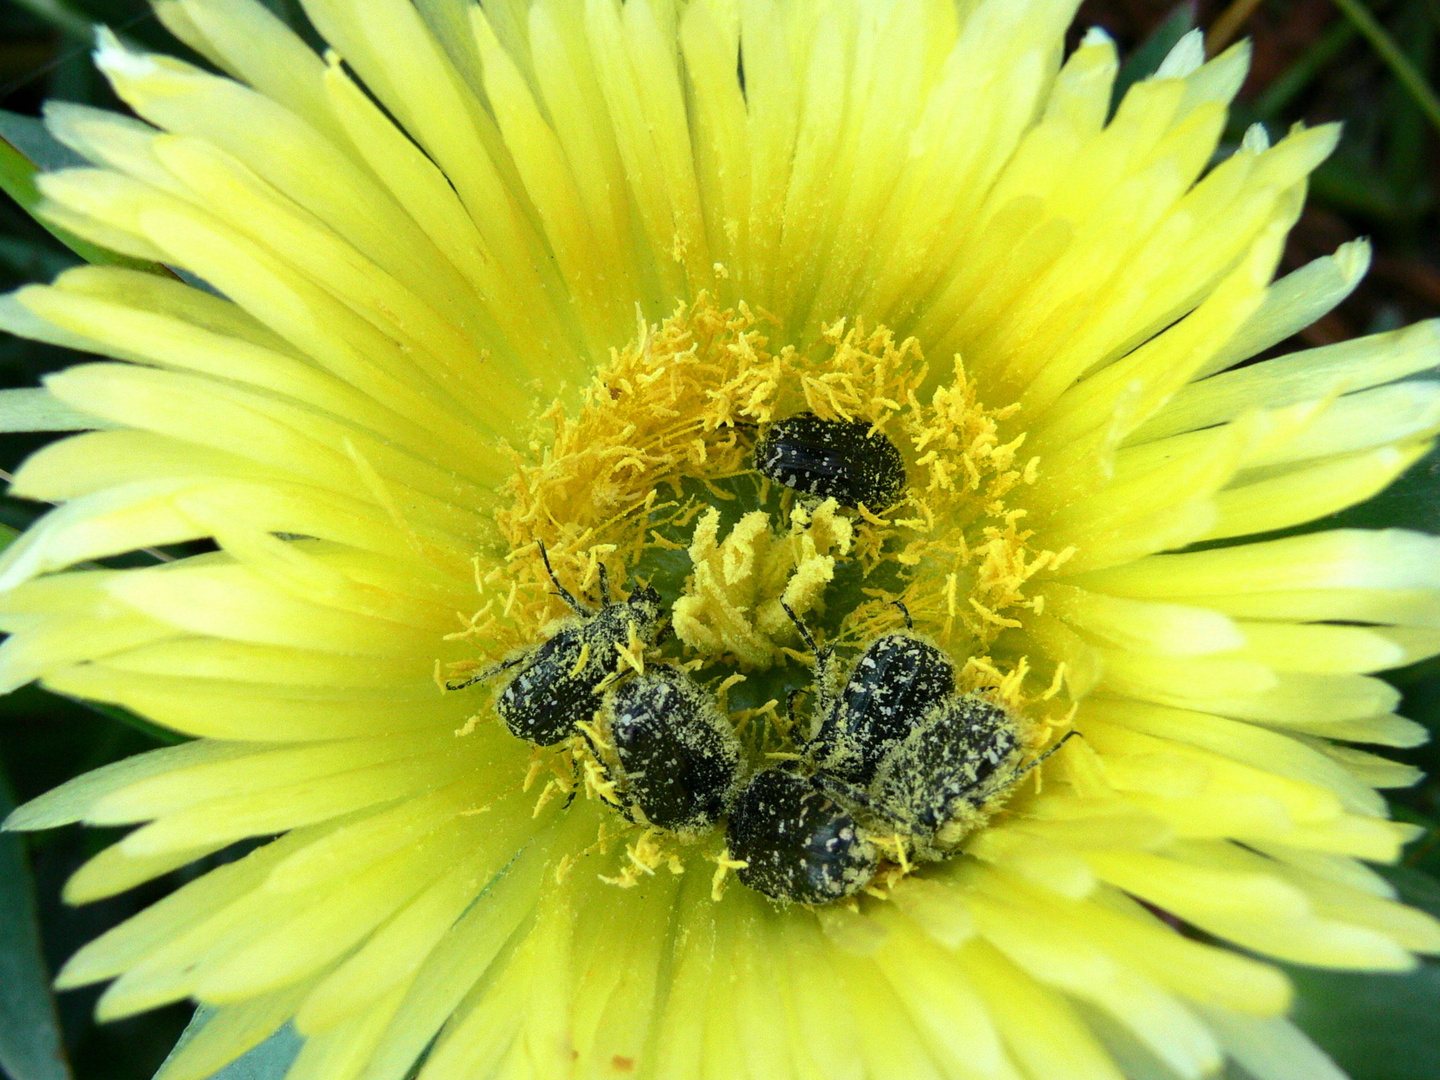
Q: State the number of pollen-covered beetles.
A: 6